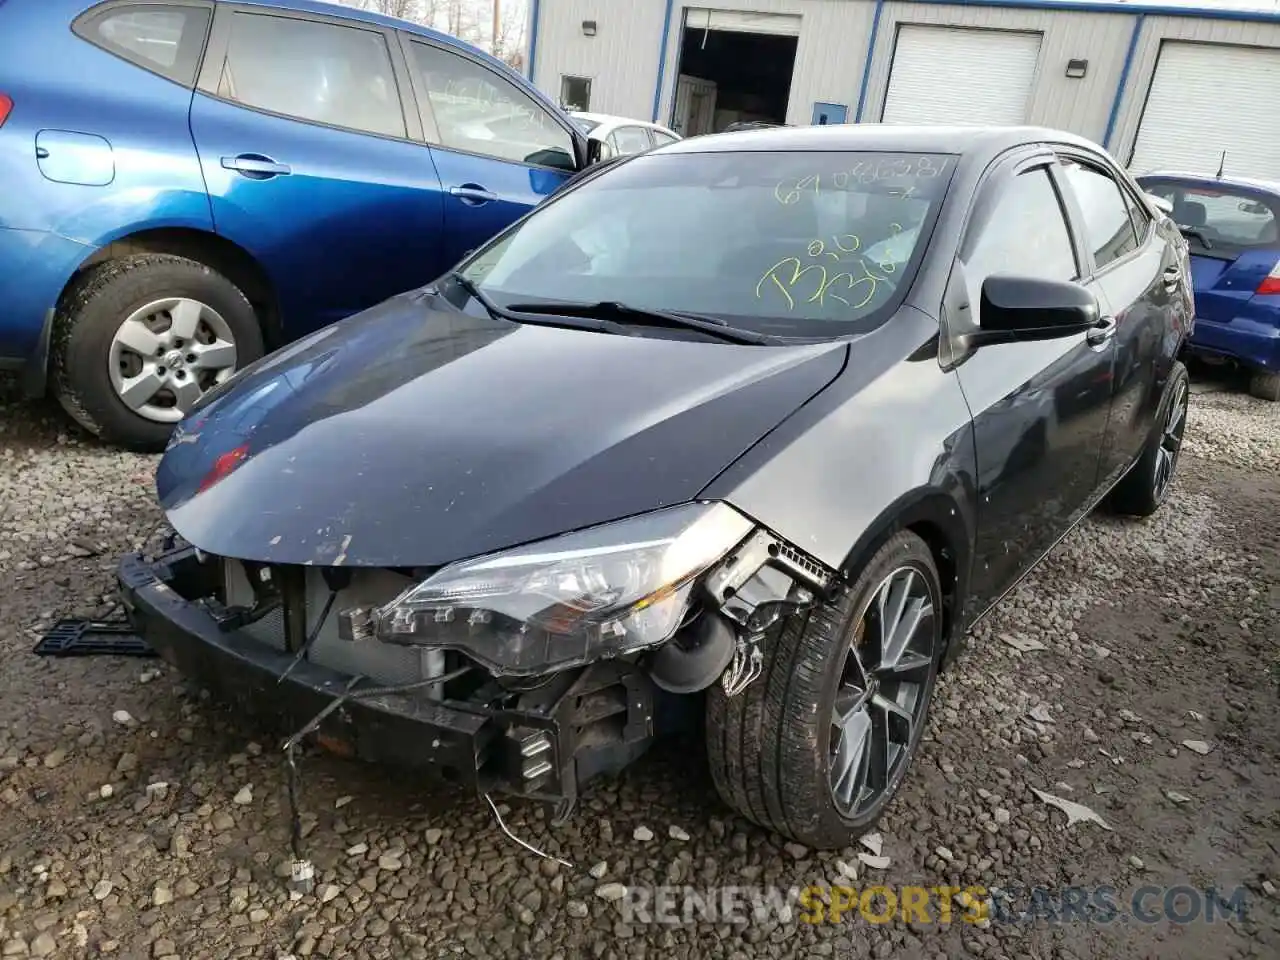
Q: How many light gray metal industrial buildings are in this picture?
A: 1